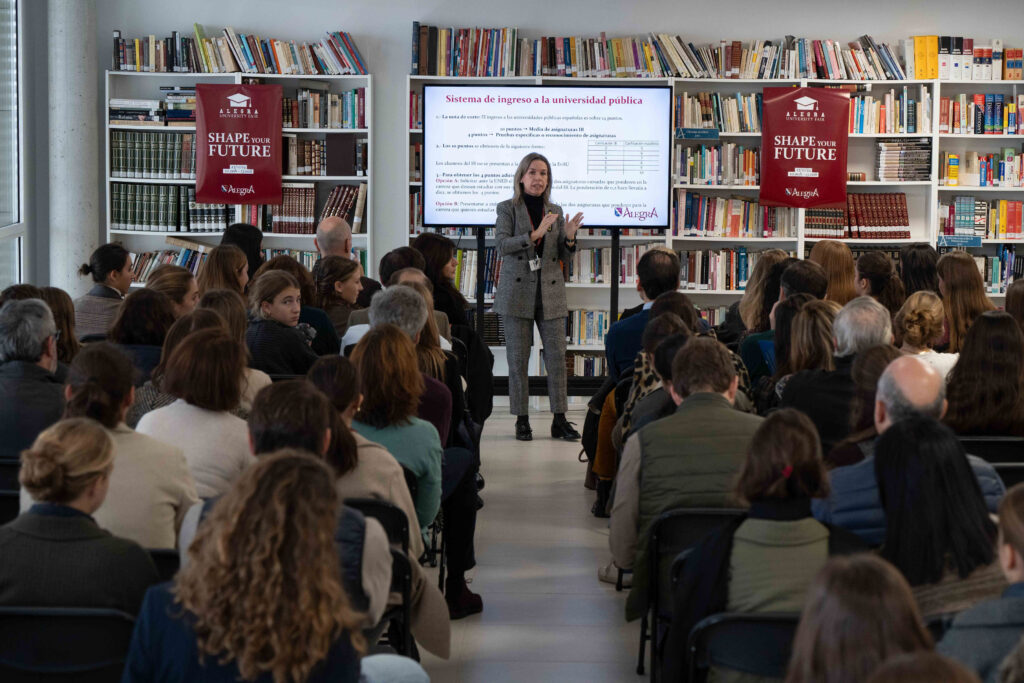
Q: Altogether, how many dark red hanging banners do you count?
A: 2